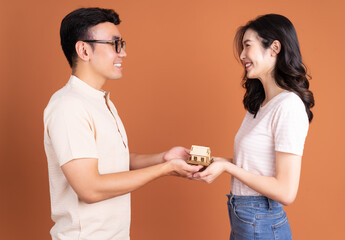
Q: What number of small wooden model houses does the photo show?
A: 1